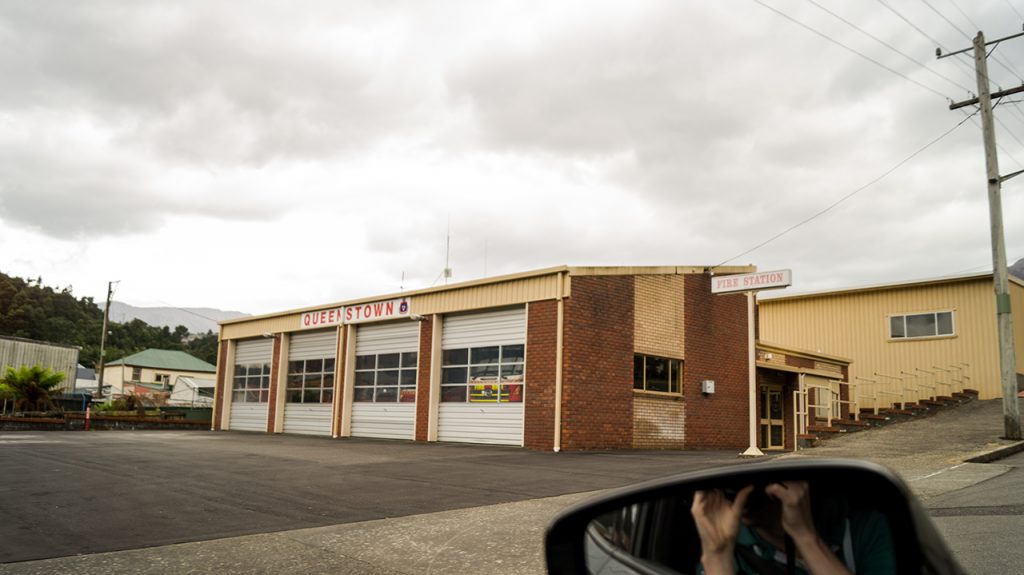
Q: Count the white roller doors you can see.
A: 4